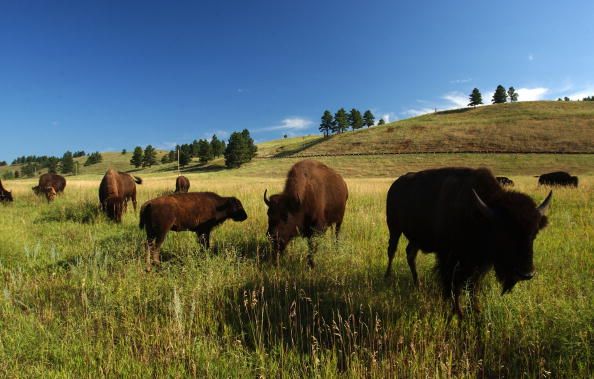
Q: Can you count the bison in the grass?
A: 9